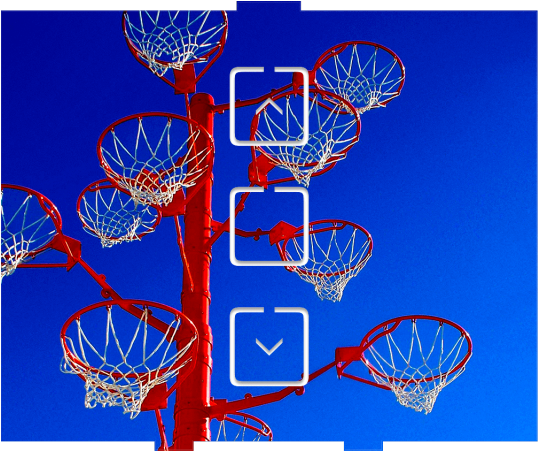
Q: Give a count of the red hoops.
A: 10